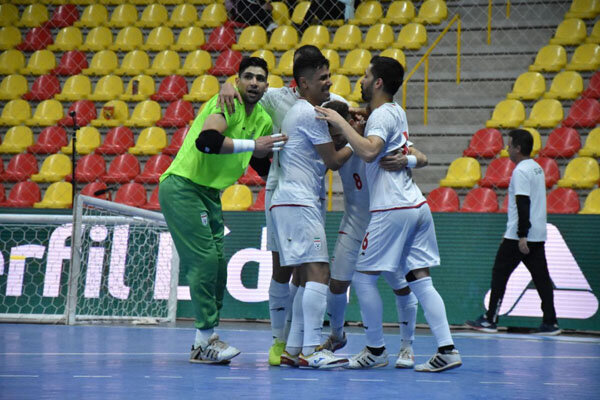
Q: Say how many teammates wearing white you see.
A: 4